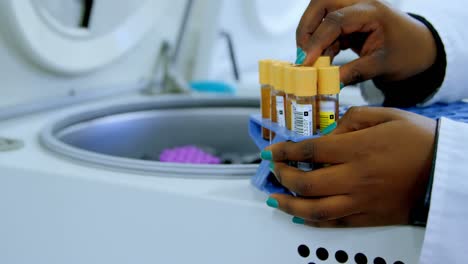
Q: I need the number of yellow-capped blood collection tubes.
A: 6